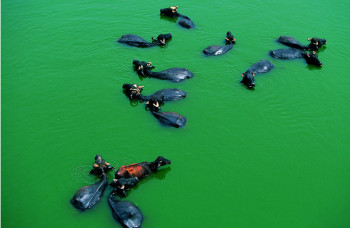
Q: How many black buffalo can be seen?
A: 11